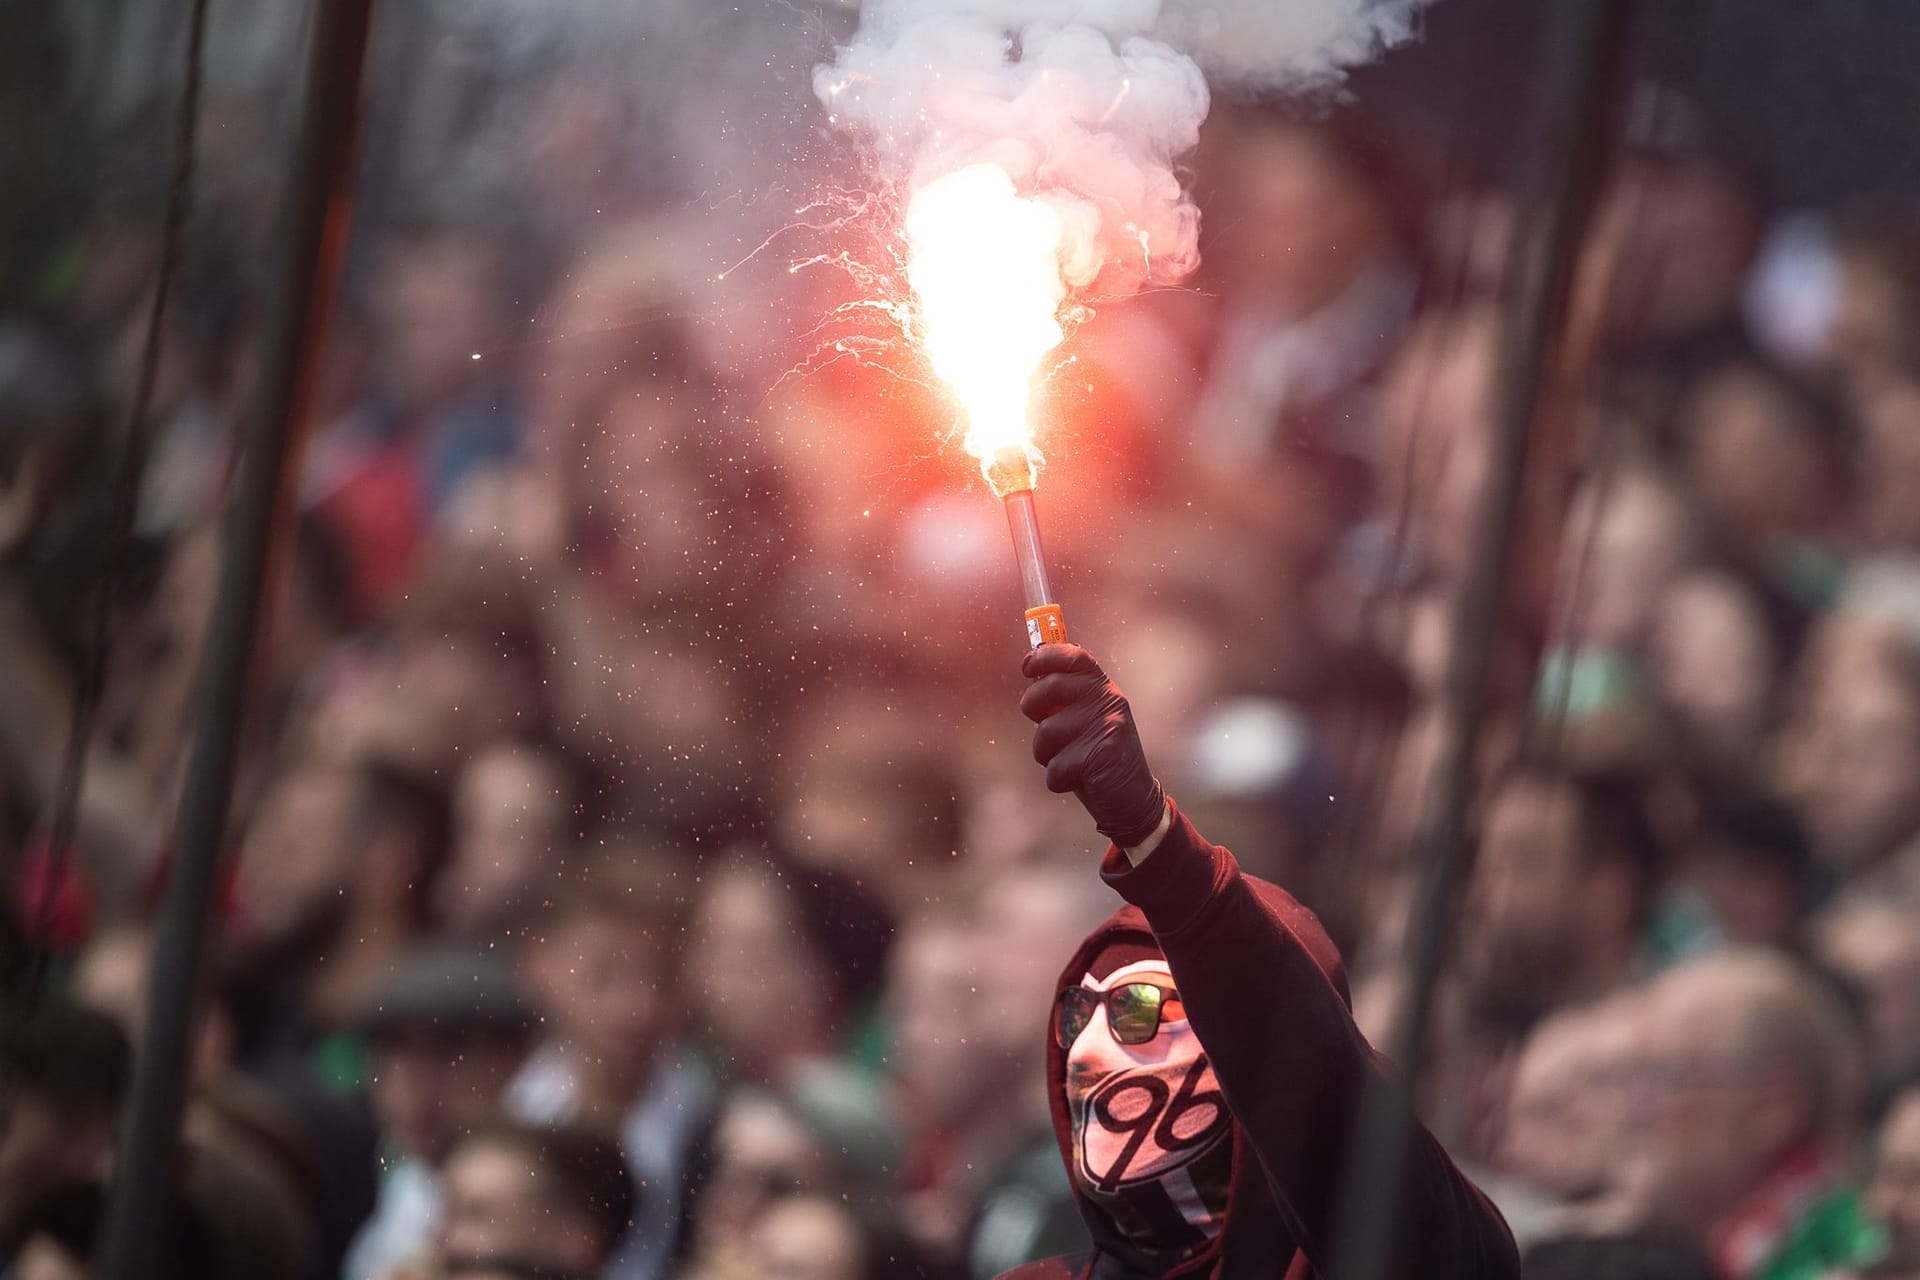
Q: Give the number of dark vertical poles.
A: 2